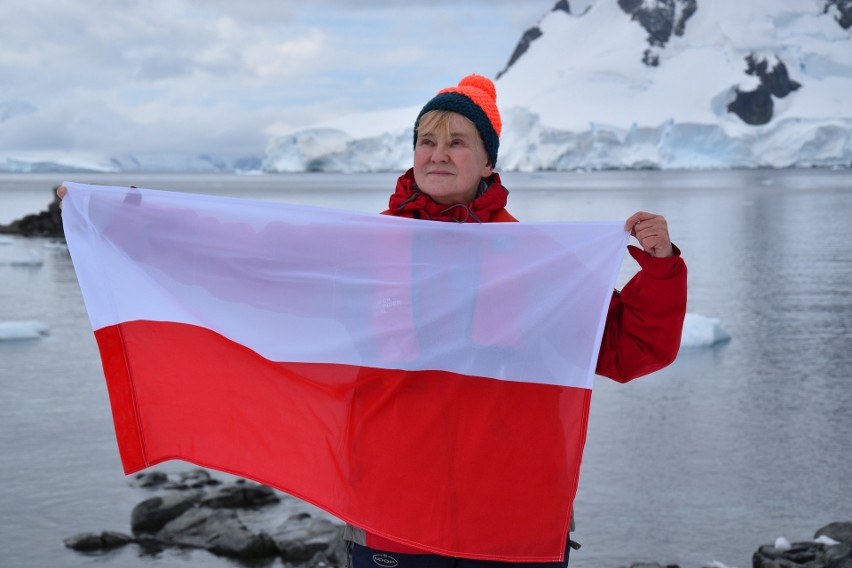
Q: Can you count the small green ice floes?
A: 0